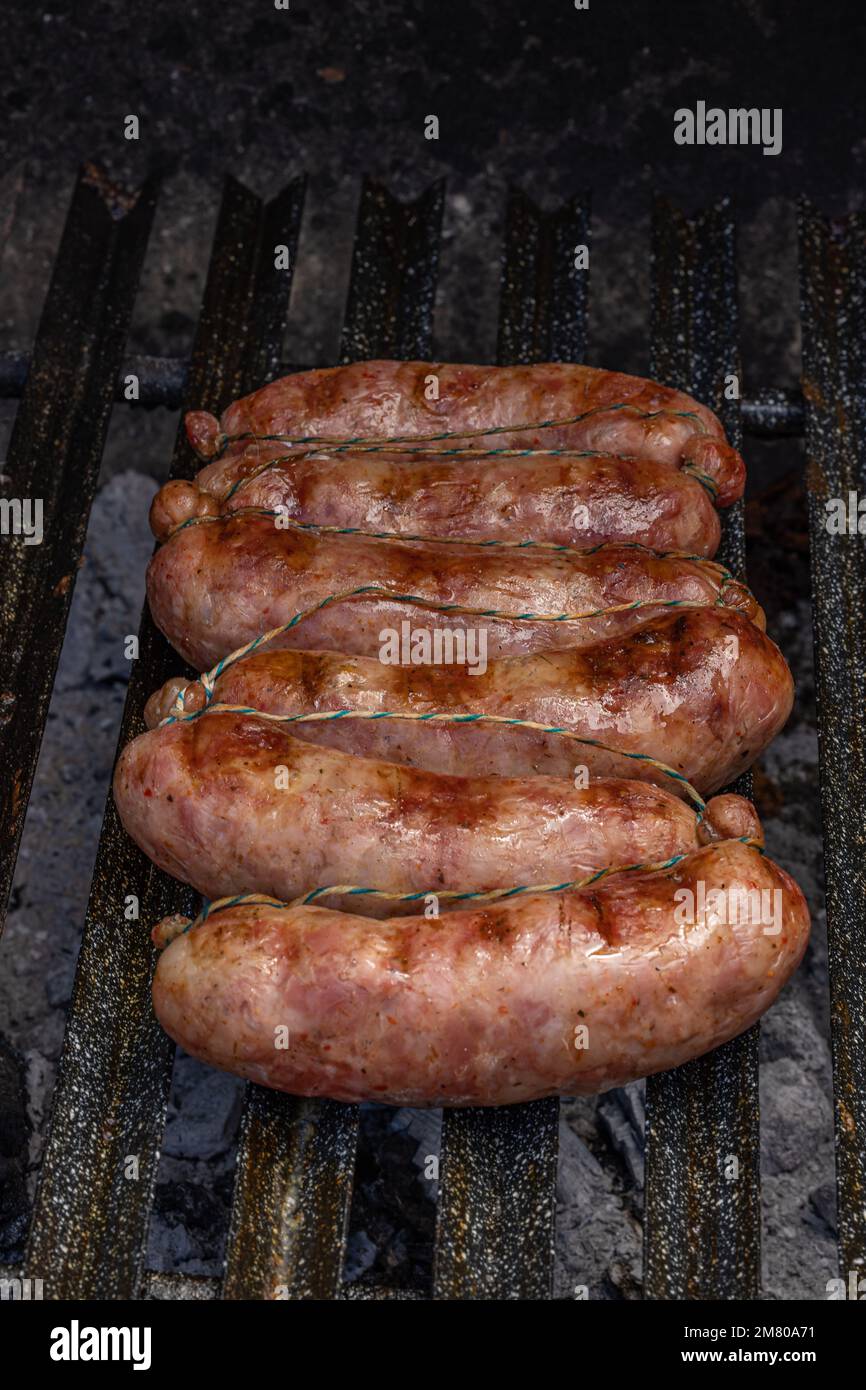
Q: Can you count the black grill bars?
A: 6